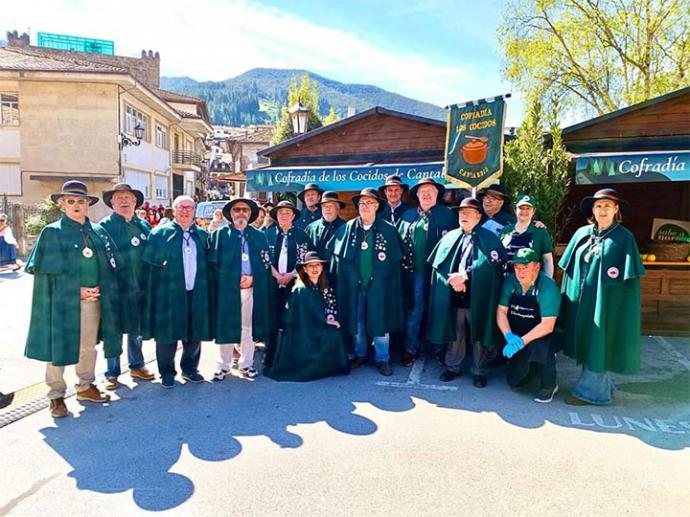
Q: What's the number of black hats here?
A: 13